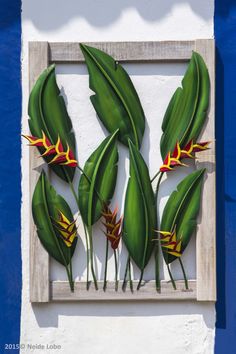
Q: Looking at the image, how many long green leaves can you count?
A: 7